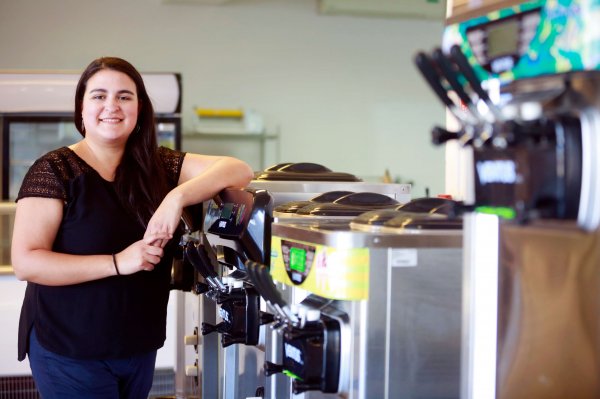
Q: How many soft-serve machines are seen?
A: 4